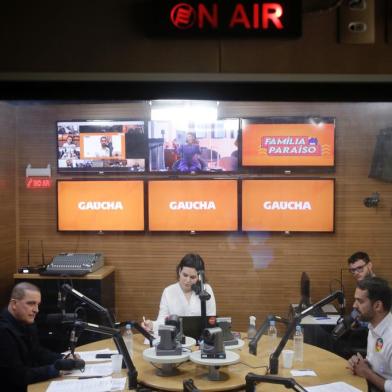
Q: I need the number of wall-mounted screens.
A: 6